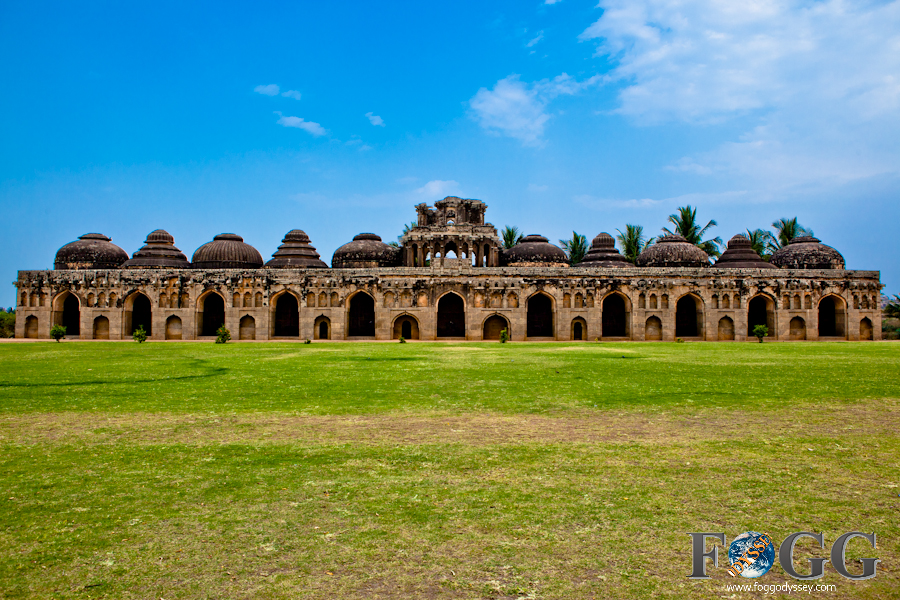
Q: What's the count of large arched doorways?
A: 11